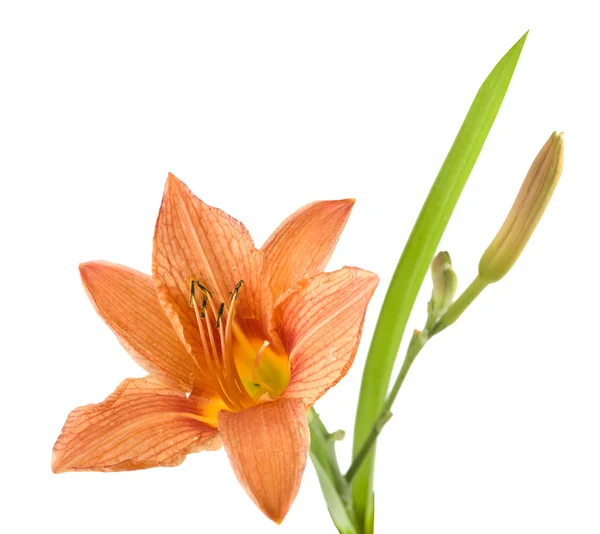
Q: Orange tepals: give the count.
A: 6